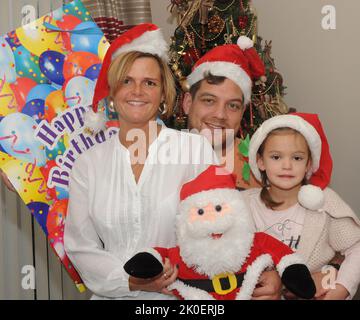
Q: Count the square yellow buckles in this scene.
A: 1